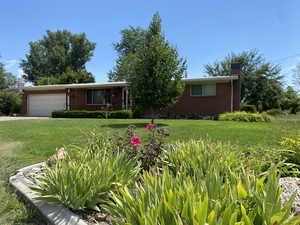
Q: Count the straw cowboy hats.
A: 0